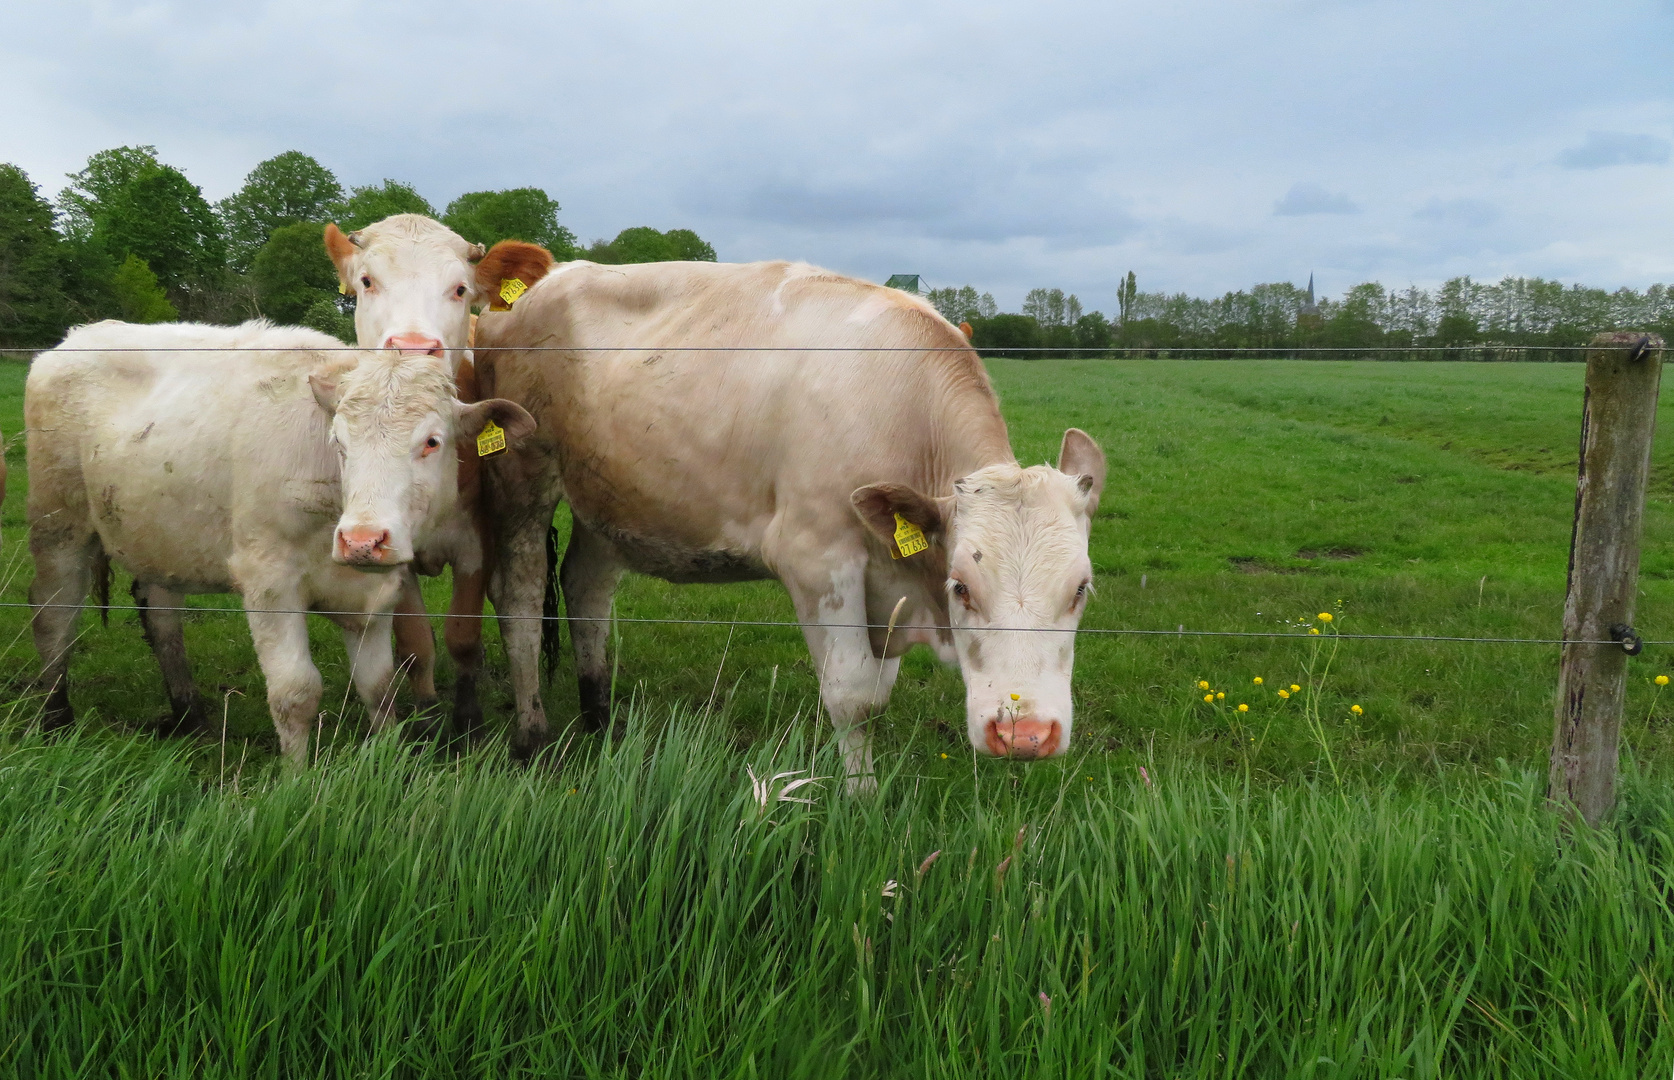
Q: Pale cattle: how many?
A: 3